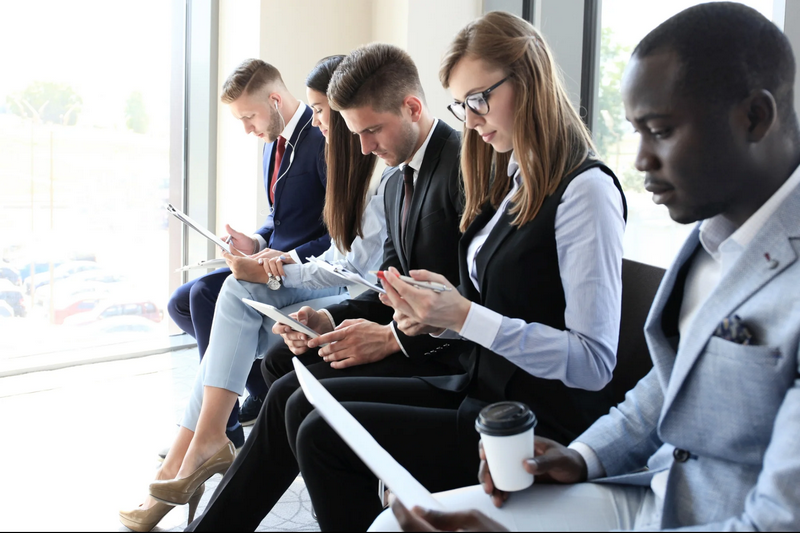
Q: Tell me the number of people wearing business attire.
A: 5